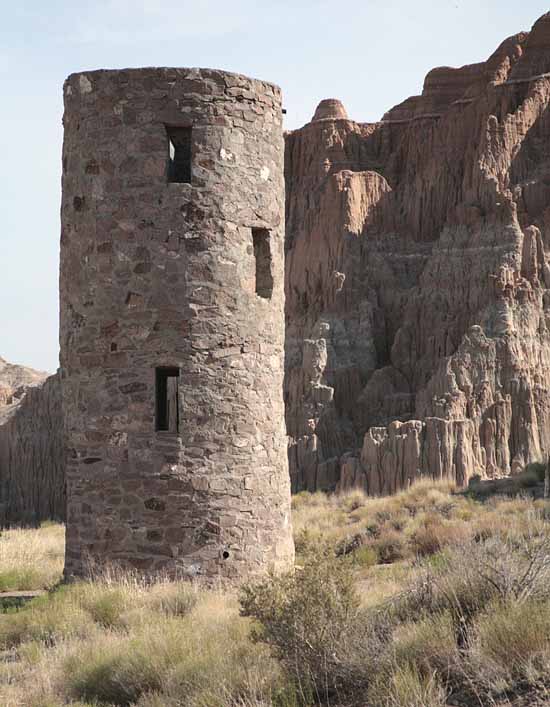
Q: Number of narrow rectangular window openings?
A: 3